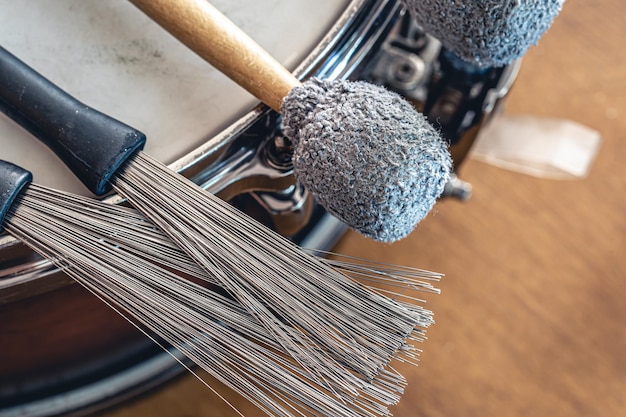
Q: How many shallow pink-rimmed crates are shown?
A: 0